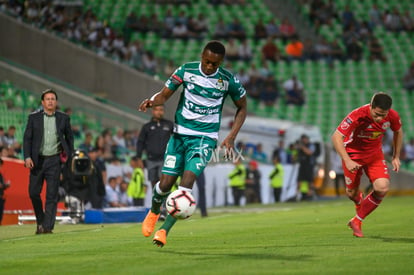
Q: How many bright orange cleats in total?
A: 2